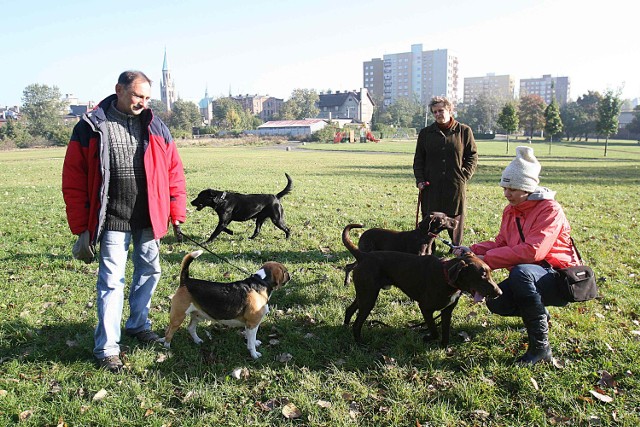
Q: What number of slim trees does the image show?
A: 3